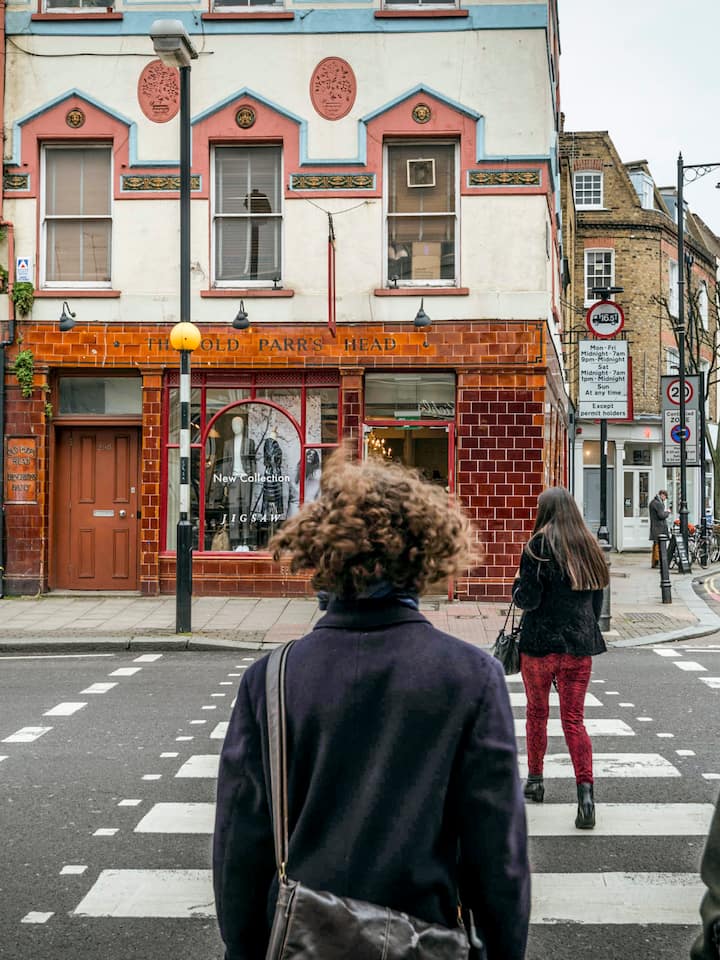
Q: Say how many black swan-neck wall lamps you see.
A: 3